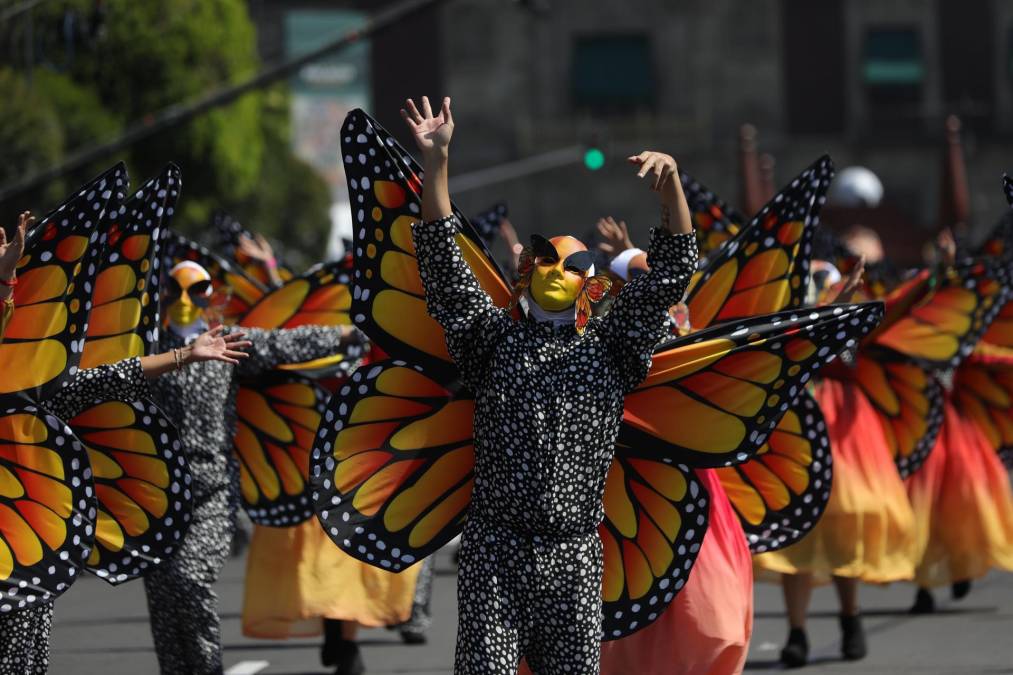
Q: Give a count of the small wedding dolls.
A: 0